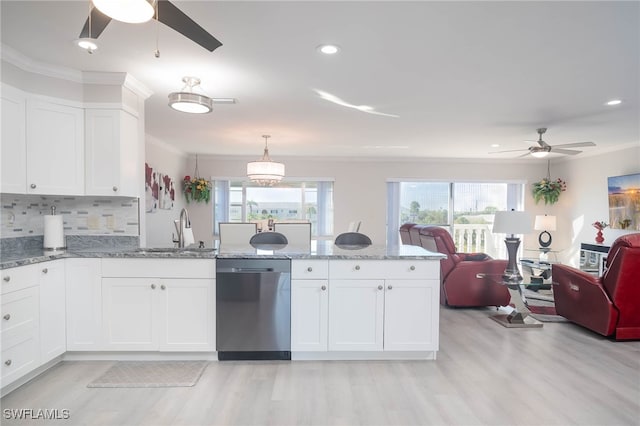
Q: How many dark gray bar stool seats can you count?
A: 2